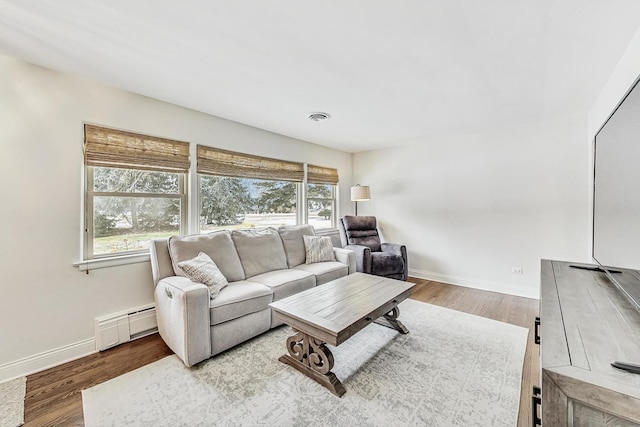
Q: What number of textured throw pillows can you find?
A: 2